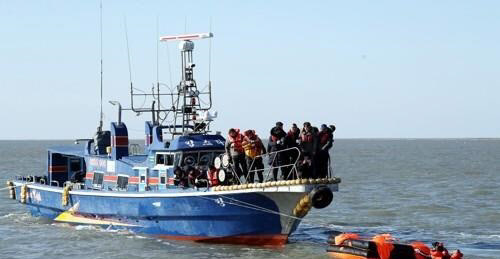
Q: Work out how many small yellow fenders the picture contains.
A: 3